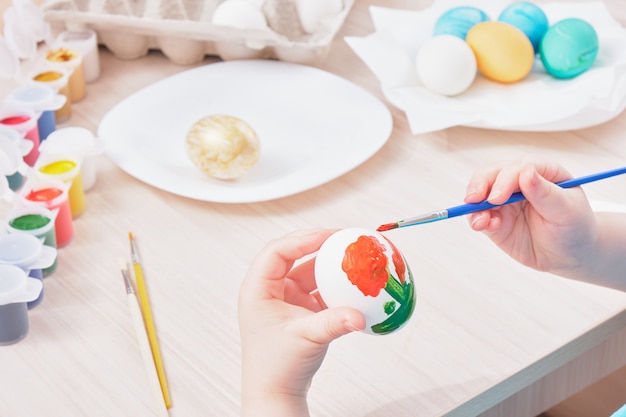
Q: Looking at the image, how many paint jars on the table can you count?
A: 12